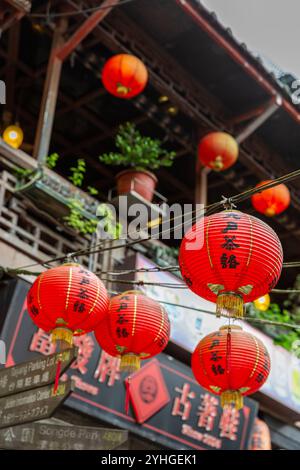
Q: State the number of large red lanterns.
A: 4